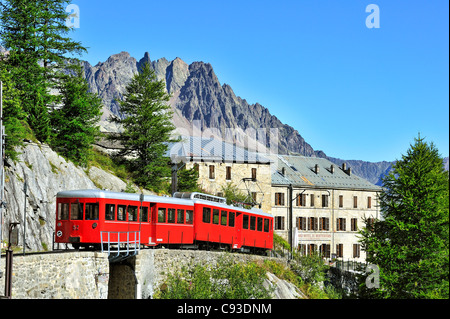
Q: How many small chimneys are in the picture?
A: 5